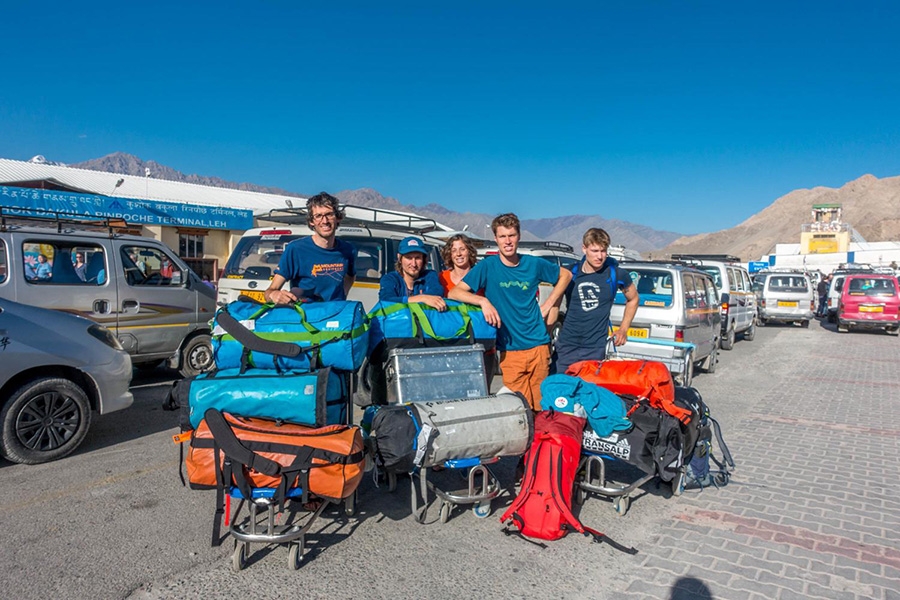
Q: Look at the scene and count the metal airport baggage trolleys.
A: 3